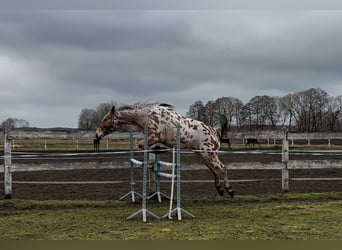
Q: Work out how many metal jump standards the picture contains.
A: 4